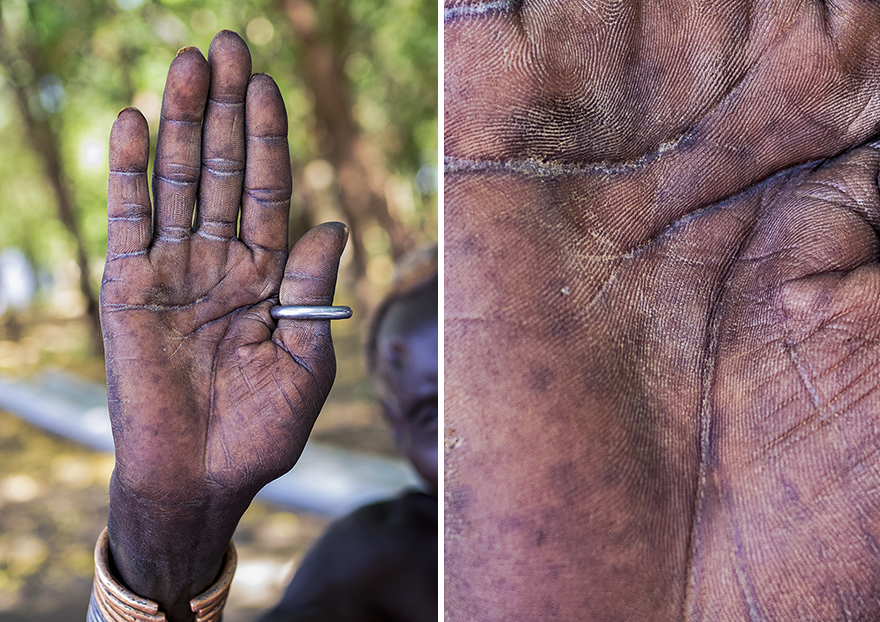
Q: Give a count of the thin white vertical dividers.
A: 1